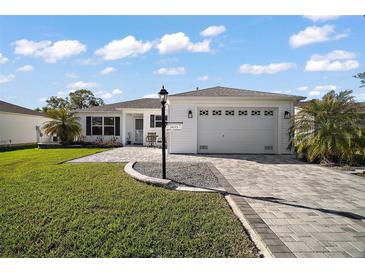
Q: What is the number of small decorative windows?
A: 6